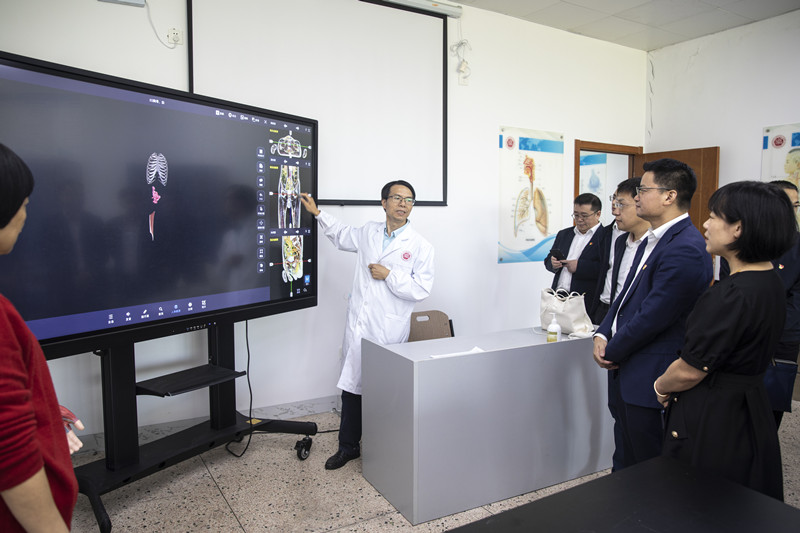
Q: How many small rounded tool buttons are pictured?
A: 9